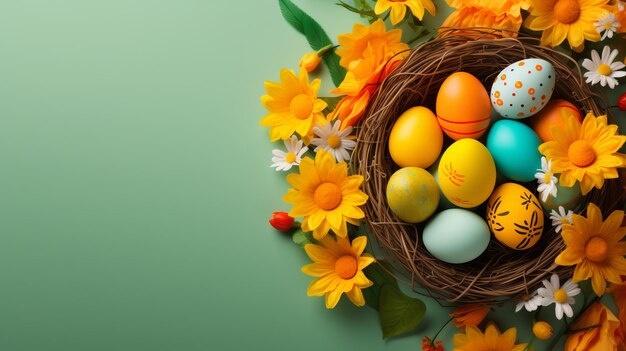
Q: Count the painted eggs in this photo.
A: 10